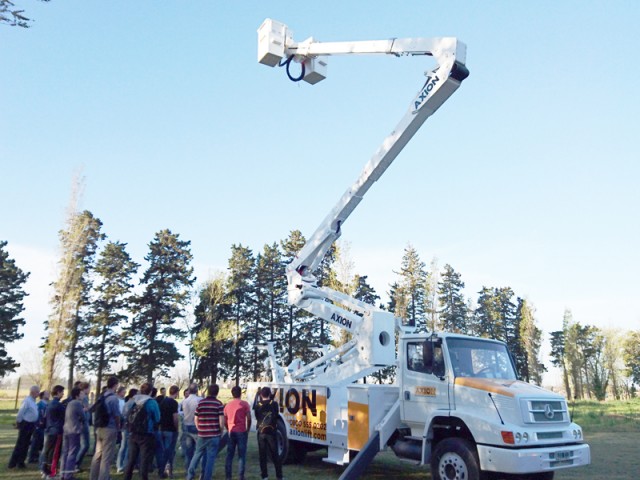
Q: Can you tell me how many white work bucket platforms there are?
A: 2